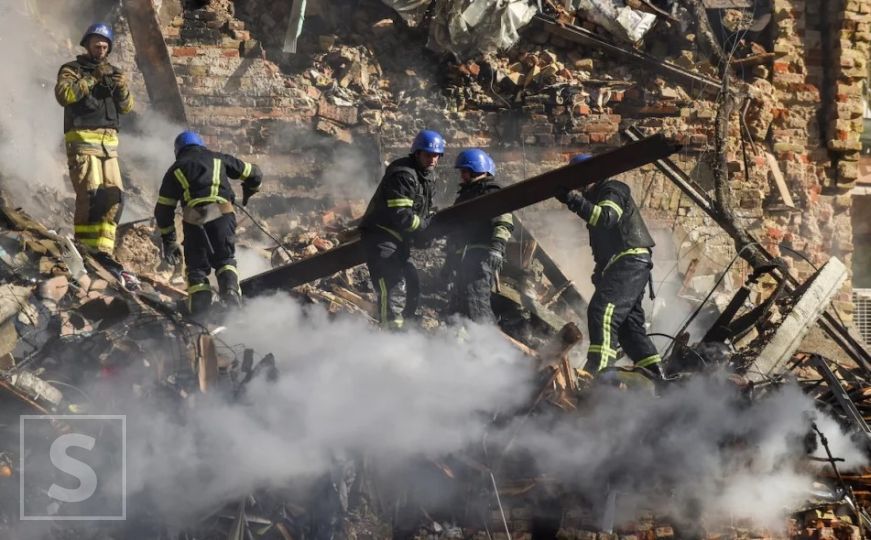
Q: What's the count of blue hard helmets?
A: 5